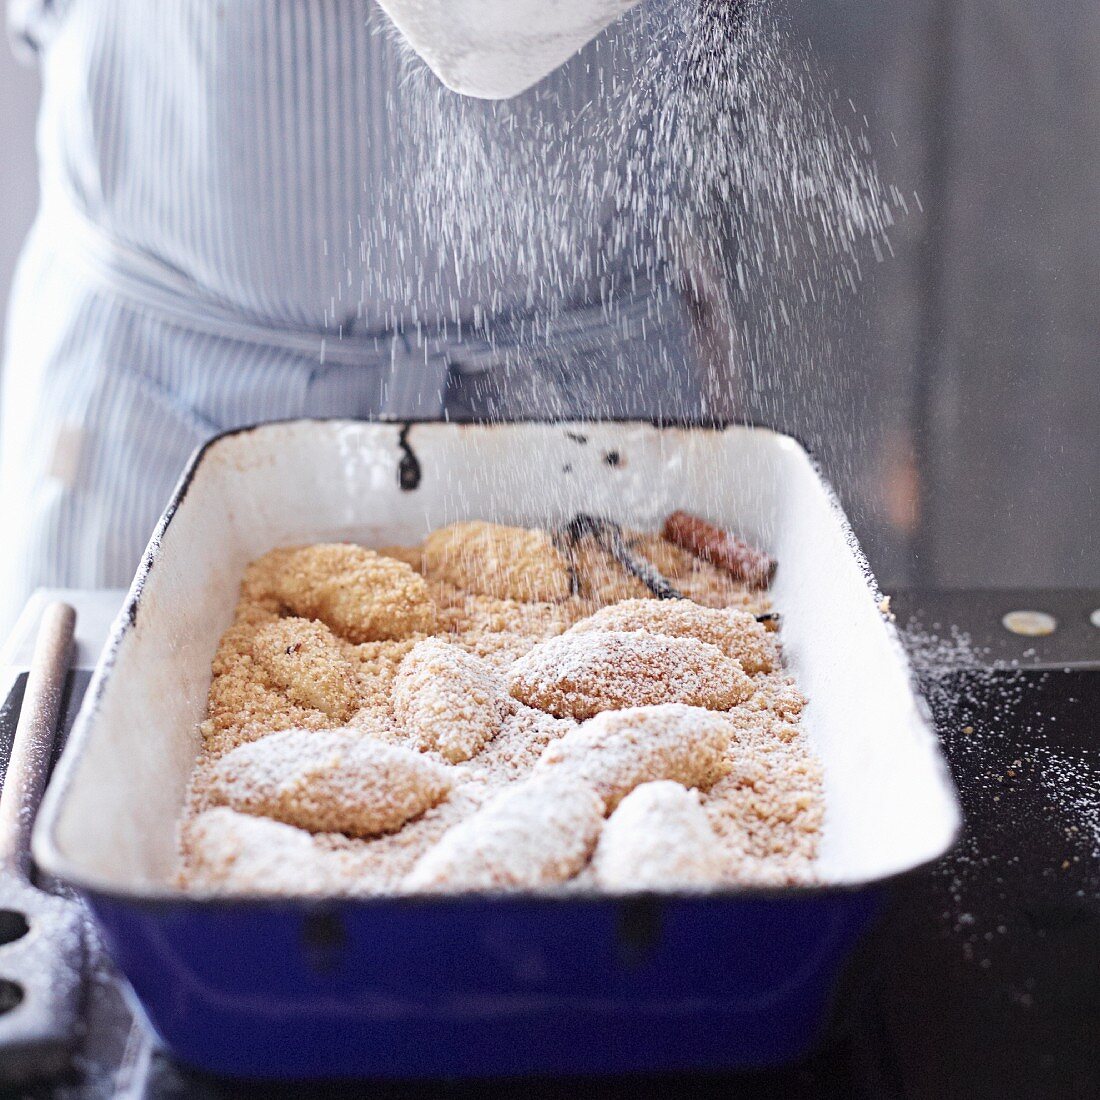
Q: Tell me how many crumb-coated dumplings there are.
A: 11